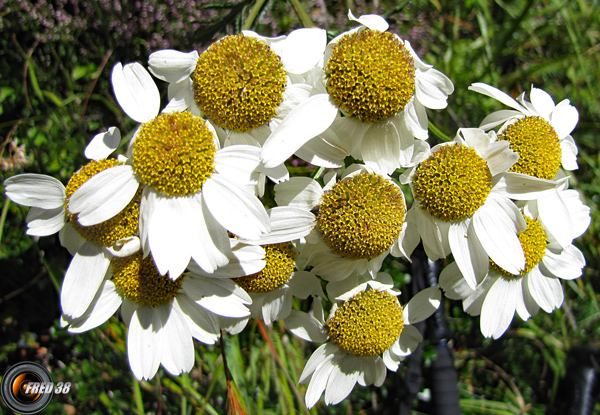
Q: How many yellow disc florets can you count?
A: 11